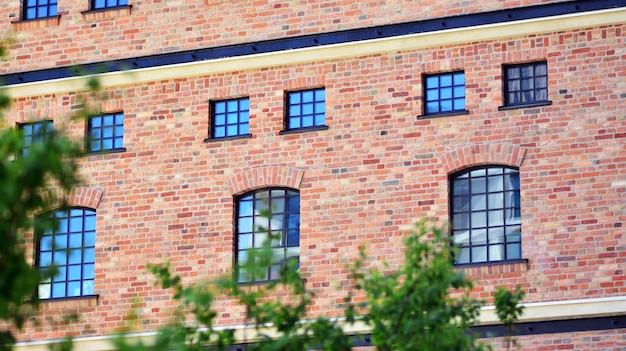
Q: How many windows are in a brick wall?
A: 11